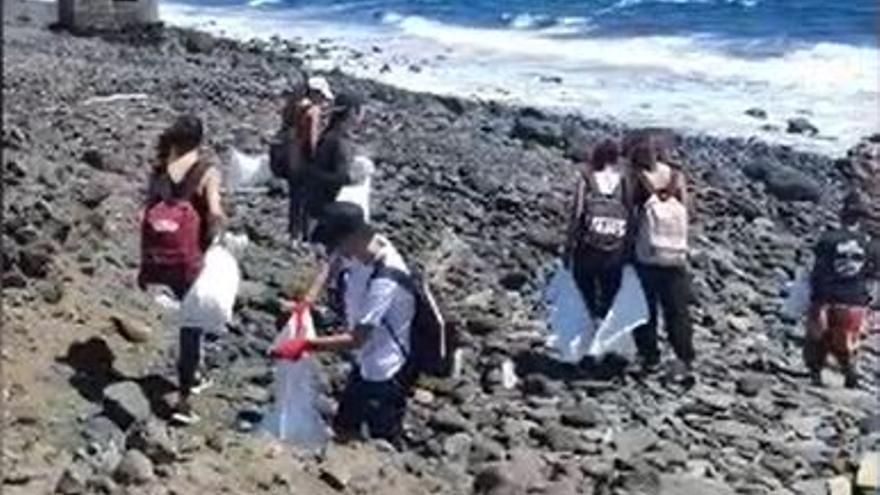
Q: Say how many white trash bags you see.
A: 7